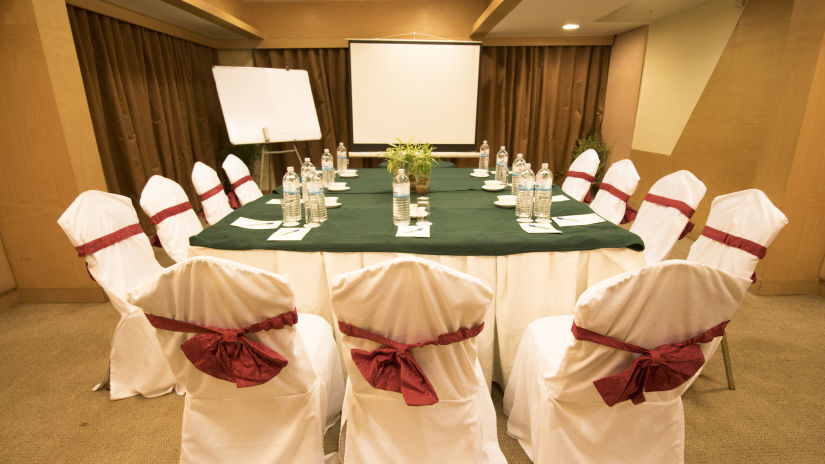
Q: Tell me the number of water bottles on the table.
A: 11